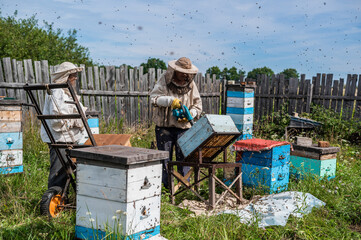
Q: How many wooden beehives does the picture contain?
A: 7